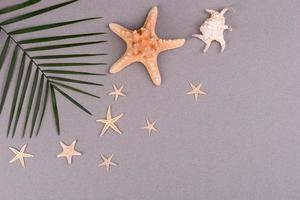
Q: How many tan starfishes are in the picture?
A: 7